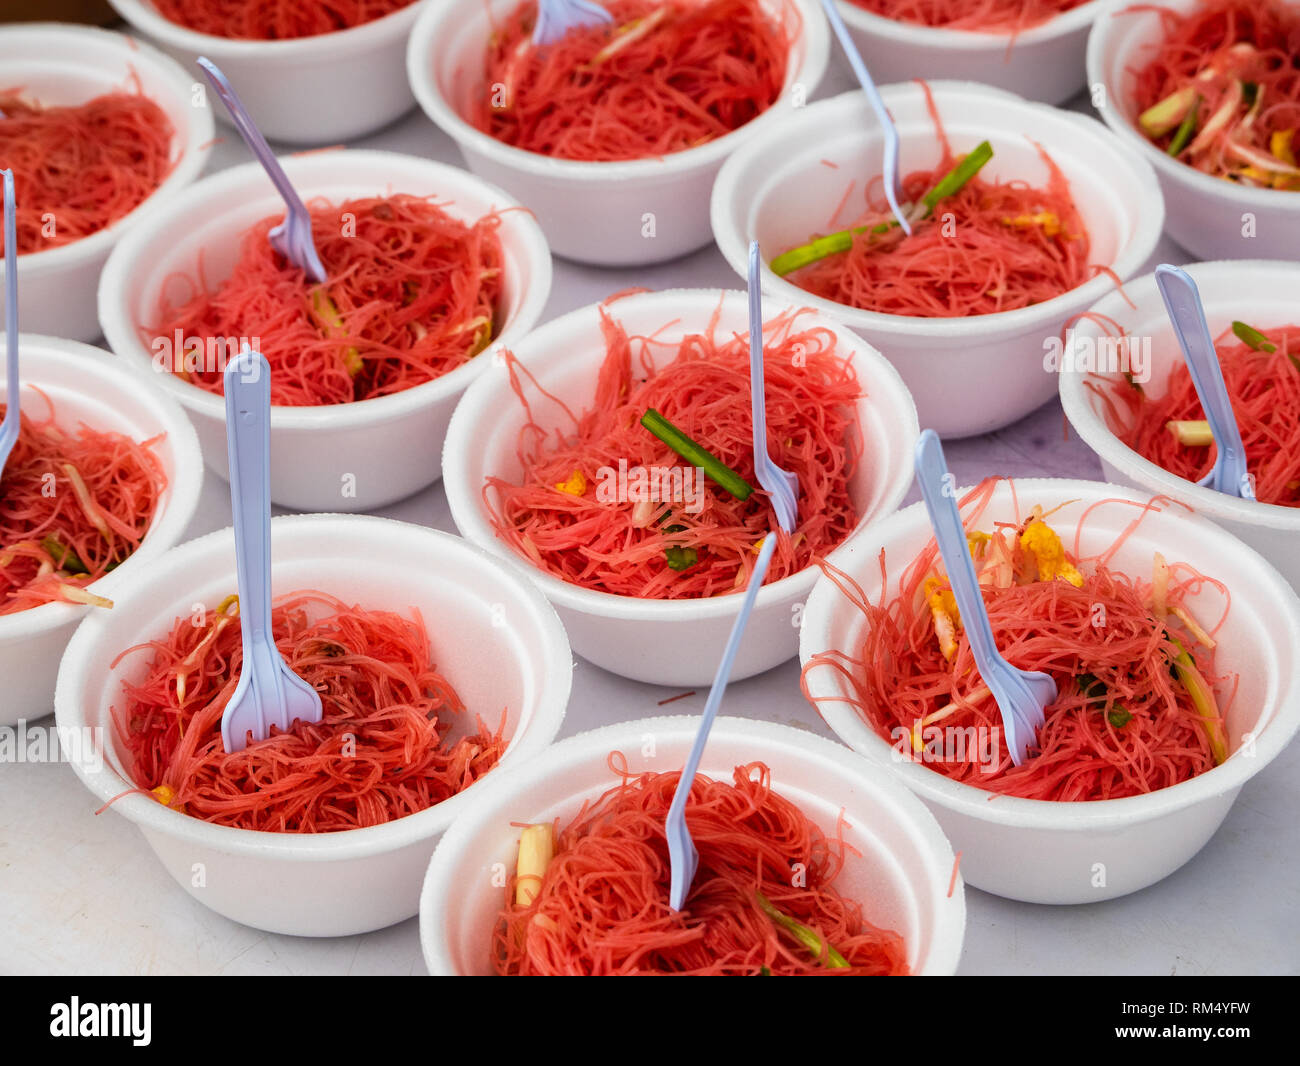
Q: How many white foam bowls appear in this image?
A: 13